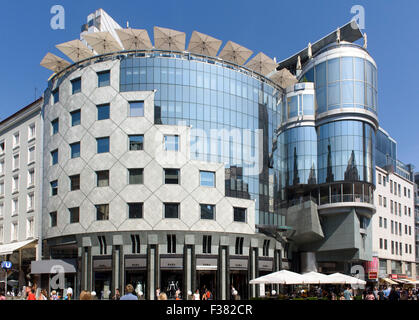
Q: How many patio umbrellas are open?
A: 12